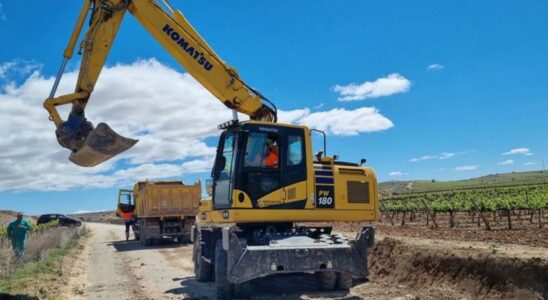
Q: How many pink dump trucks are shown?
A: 0